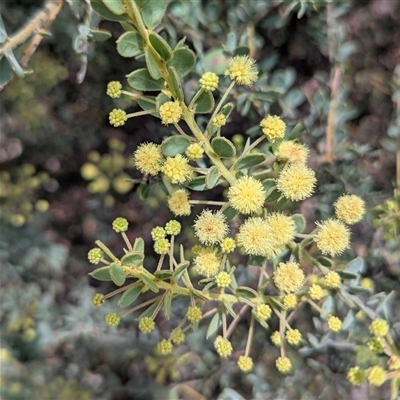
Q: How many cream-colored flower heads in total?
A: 14